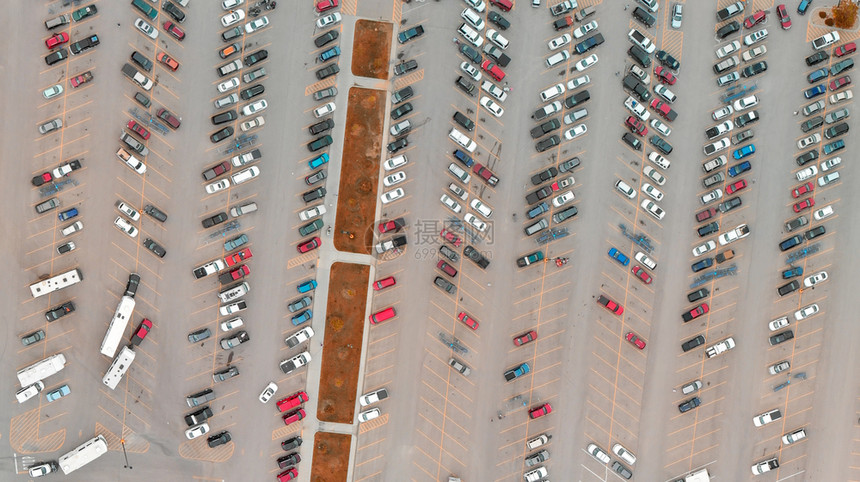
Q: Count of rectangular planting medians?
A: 4